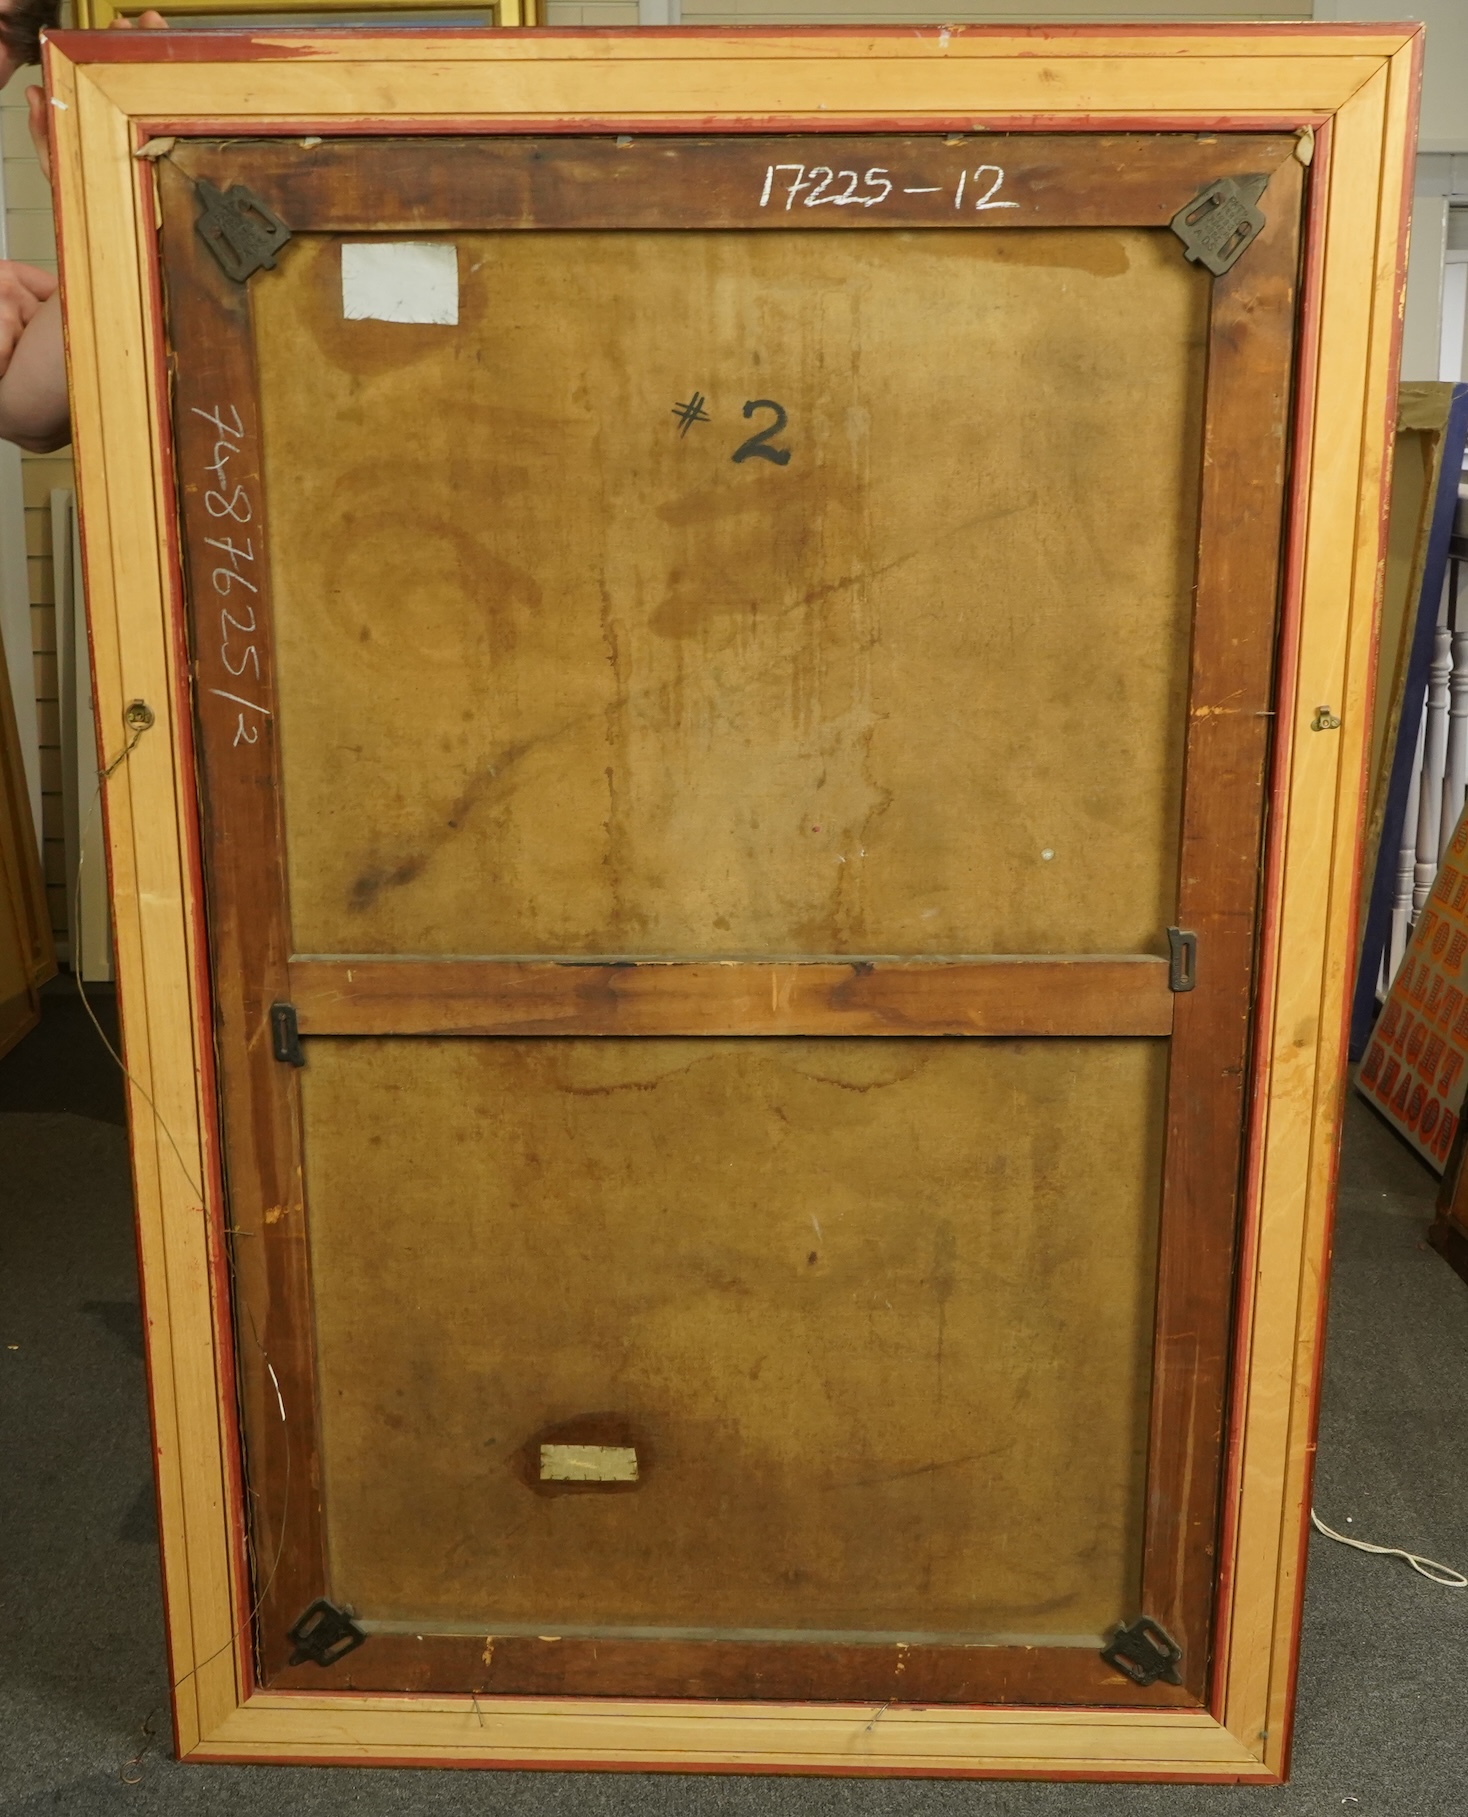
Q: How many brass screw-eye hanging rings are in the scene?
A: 2